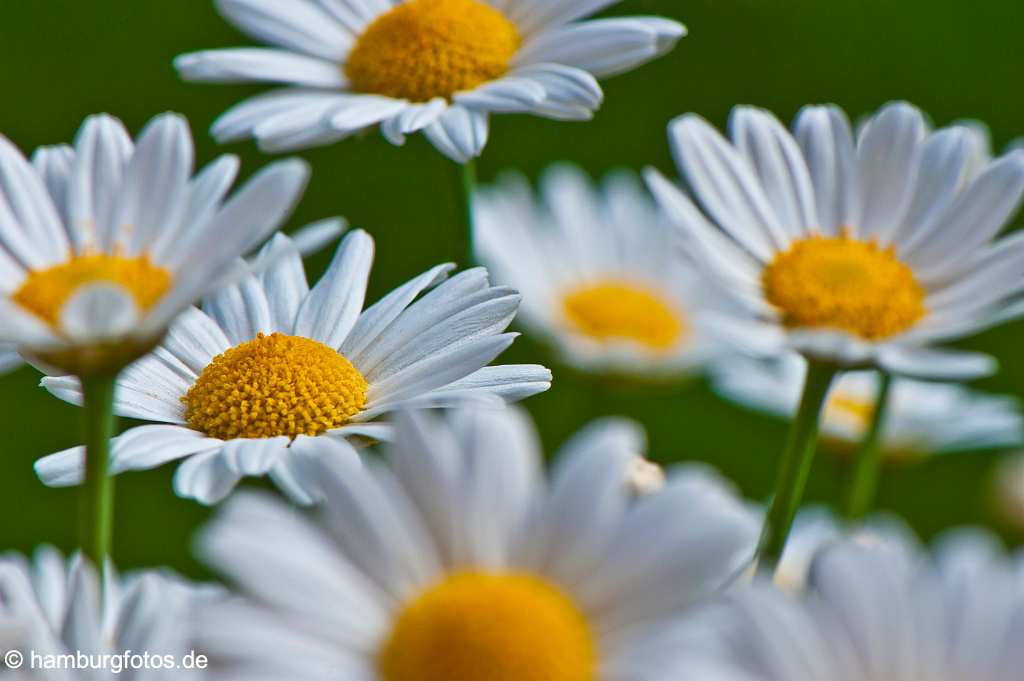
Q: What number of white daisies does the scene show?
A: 9